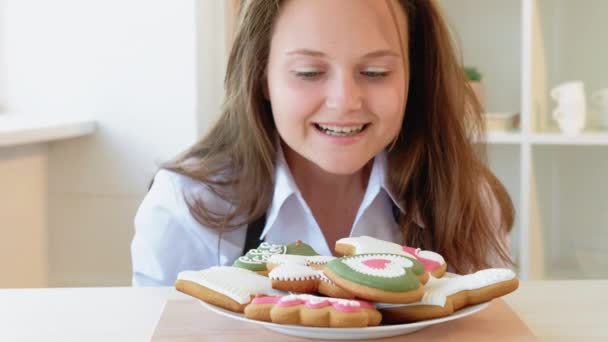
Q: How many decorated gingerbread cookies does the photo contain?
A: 7